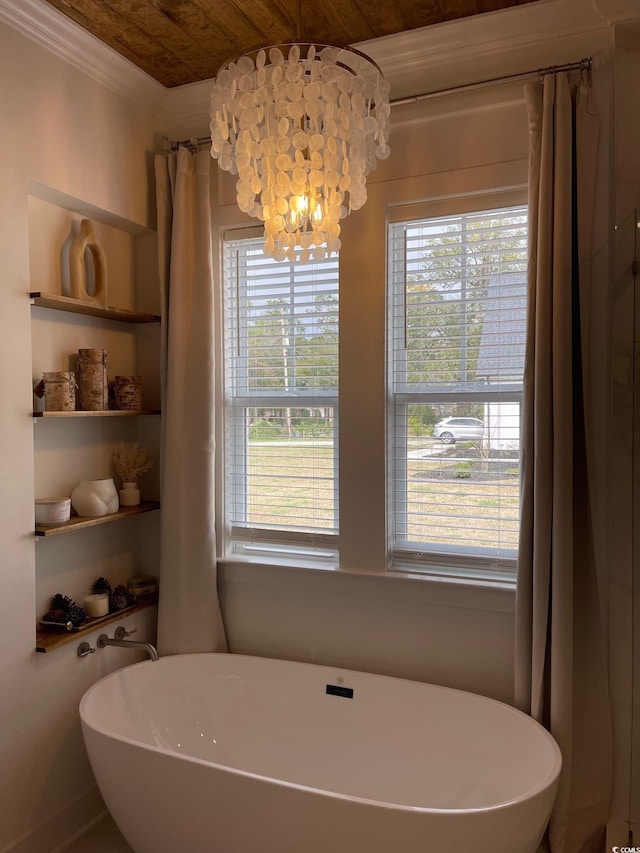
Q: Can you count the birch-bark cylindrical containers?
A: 3